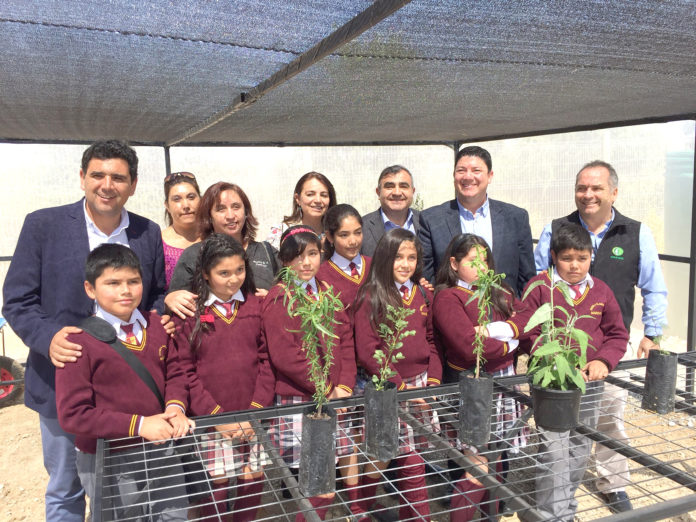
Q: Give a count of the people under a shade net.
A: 14